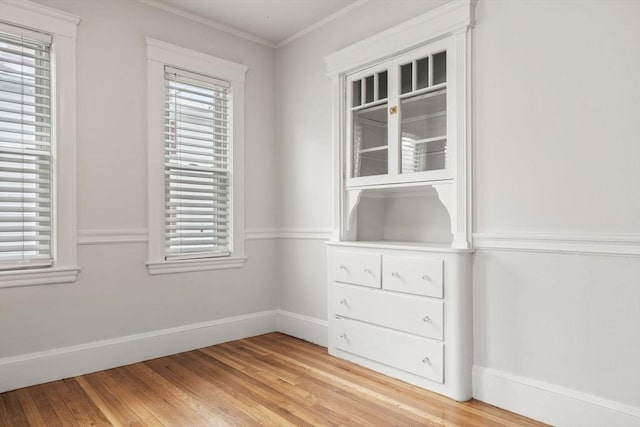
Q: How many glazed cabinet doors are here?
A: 2